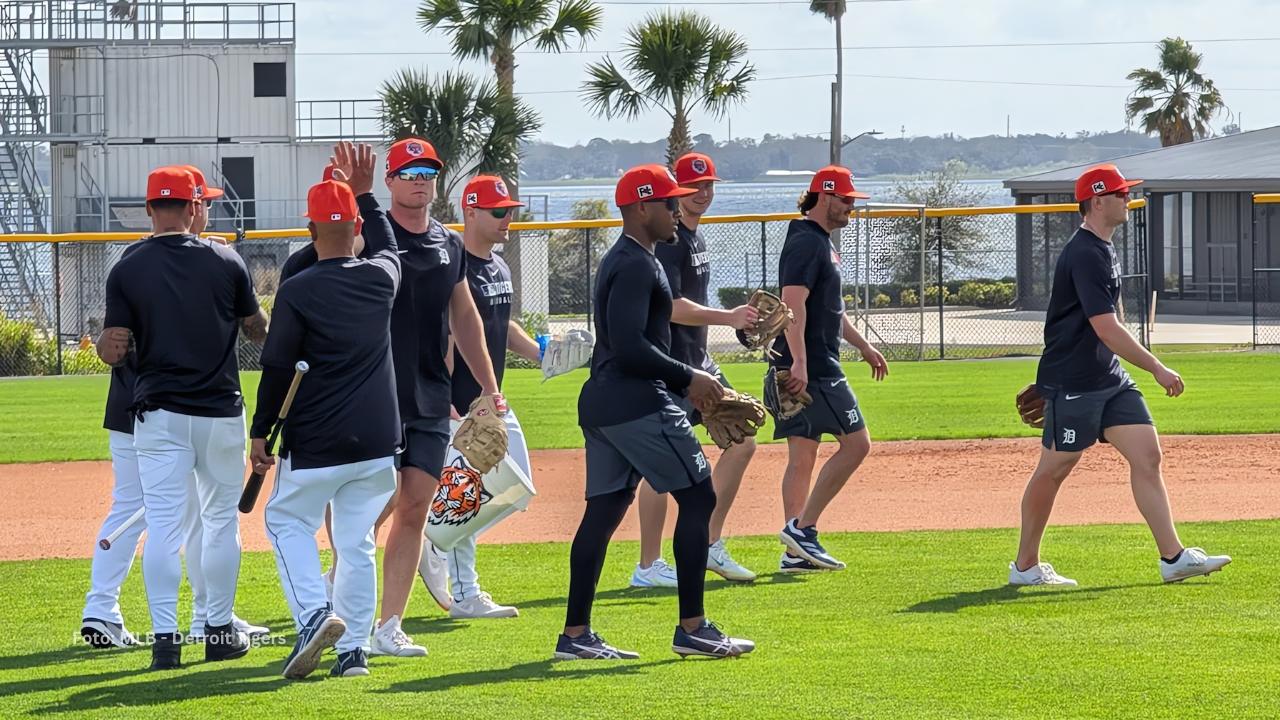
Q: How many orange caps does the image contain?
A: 10